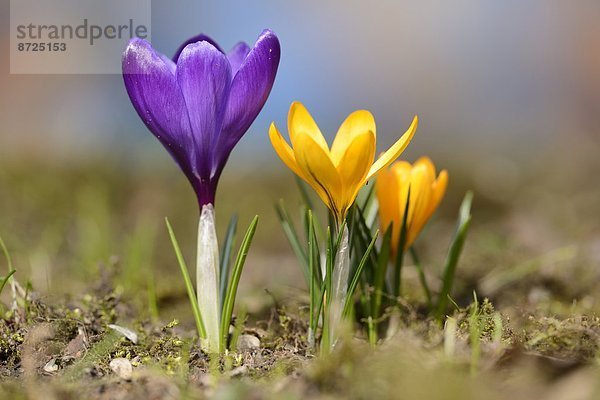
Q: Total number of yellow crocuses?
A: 2